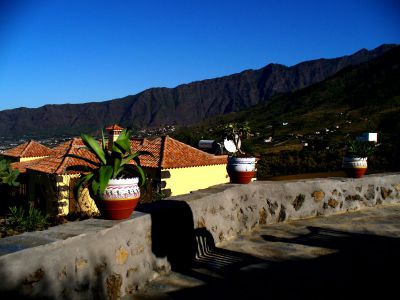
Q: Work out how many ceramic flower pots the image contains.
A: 3